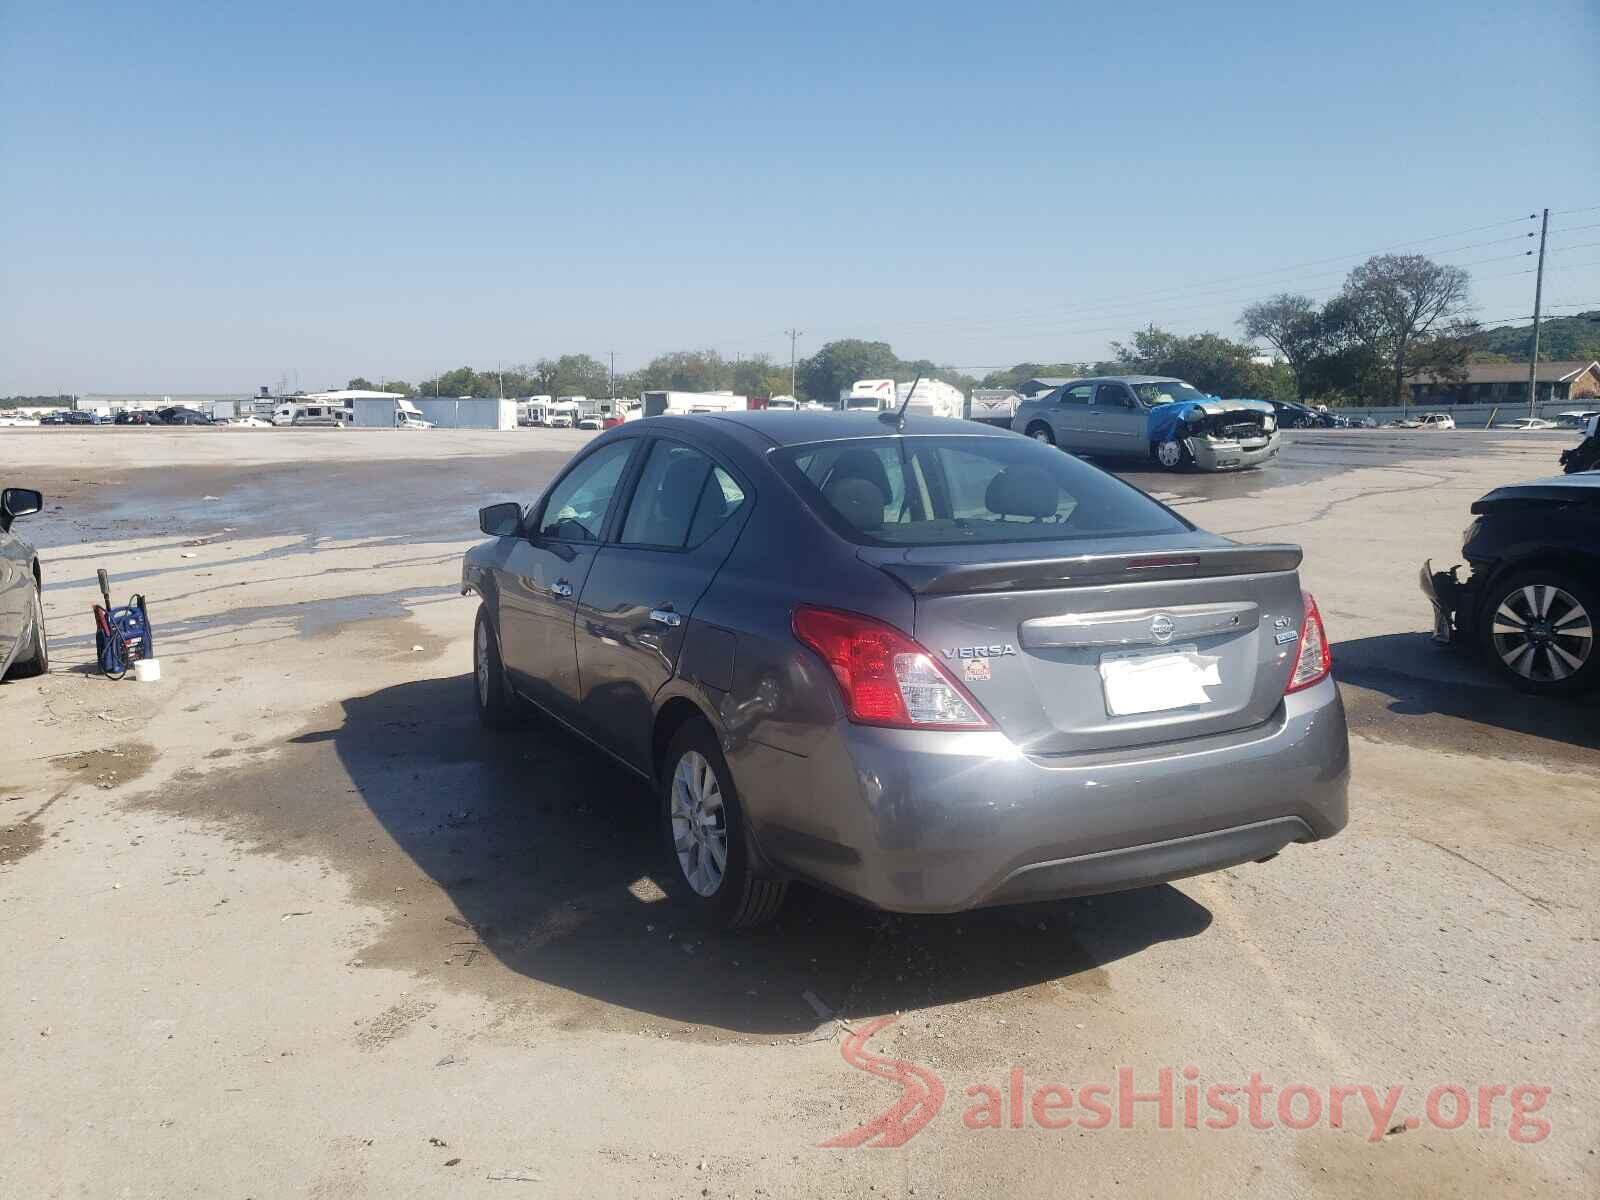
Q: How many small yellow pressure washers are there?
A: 0